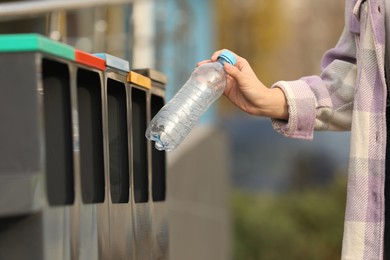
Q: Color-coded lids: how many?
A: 5